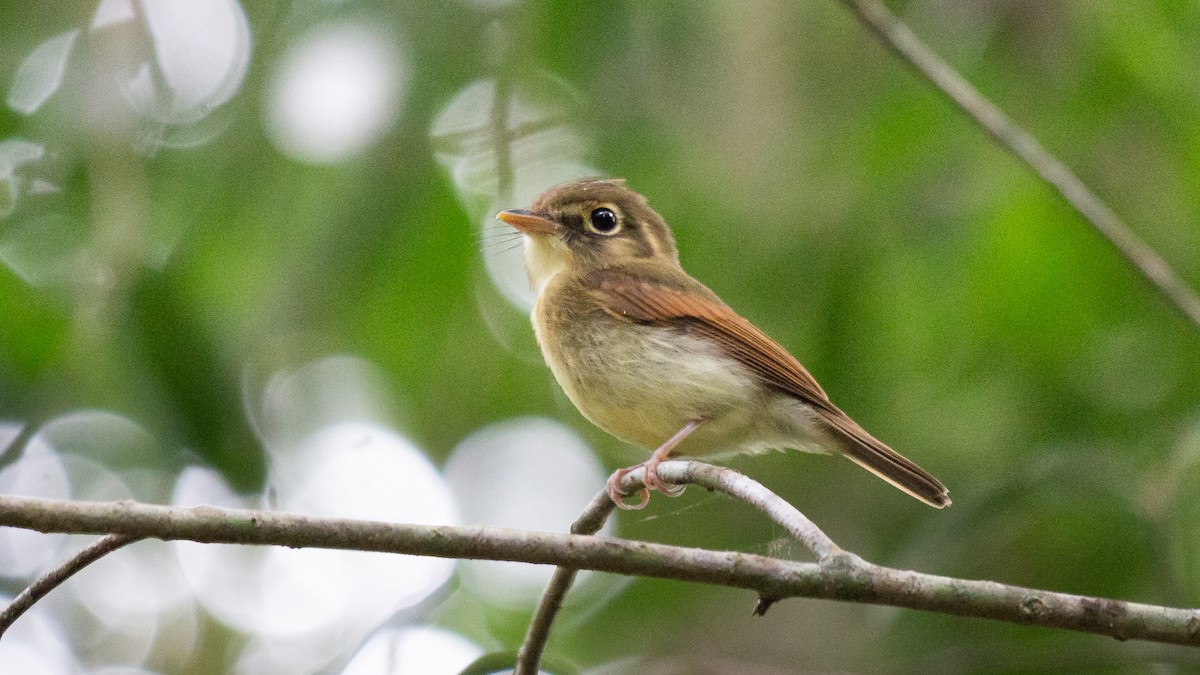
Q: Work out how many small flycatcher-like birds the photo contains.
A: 1